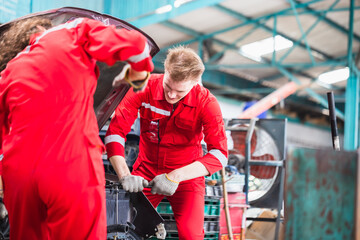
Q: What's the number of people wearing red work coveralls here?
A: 2